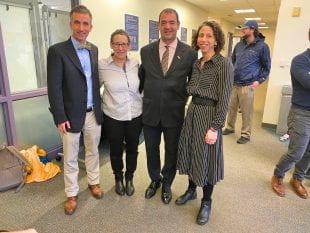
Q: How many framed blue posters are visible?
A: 3